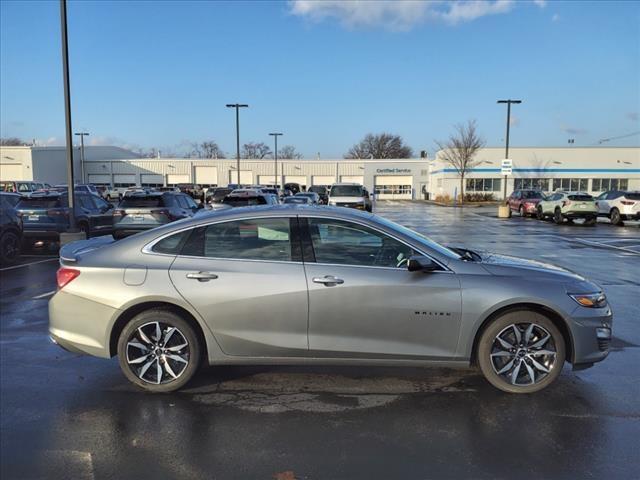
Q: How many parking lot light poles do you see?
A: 5